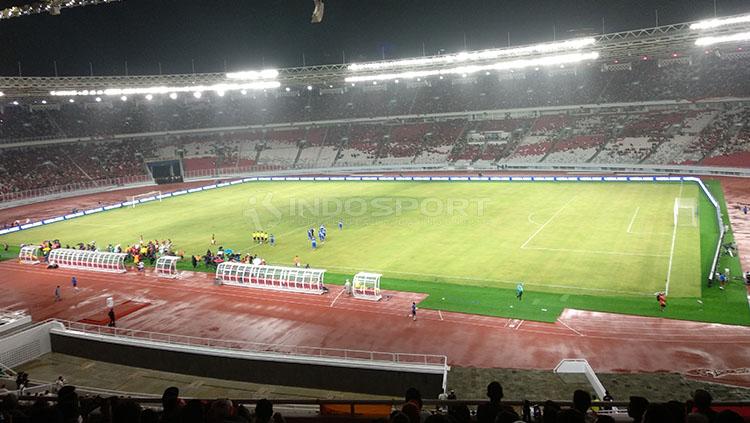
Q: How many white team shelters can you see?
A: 5